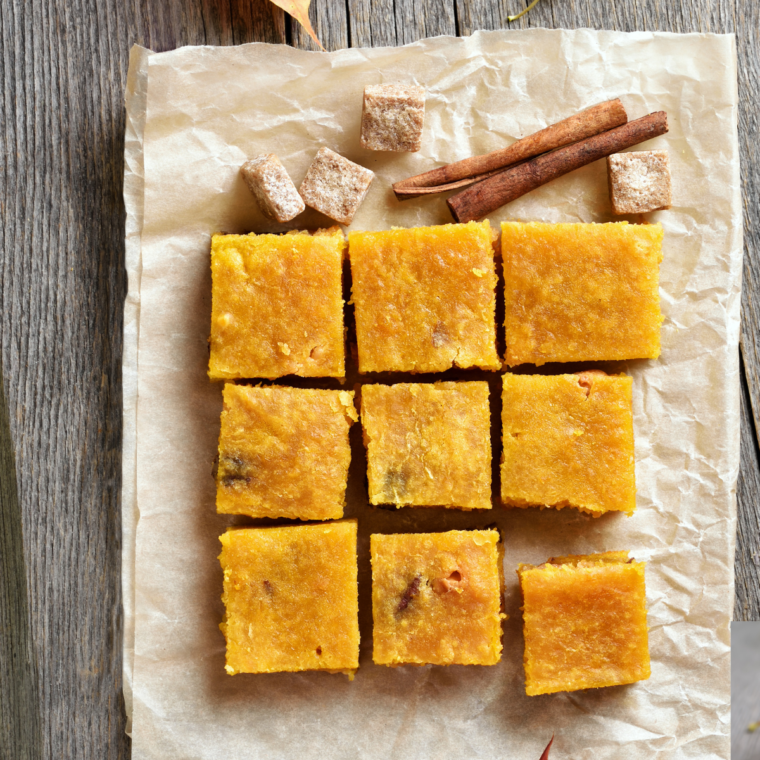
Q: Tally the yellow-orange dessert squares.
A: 9